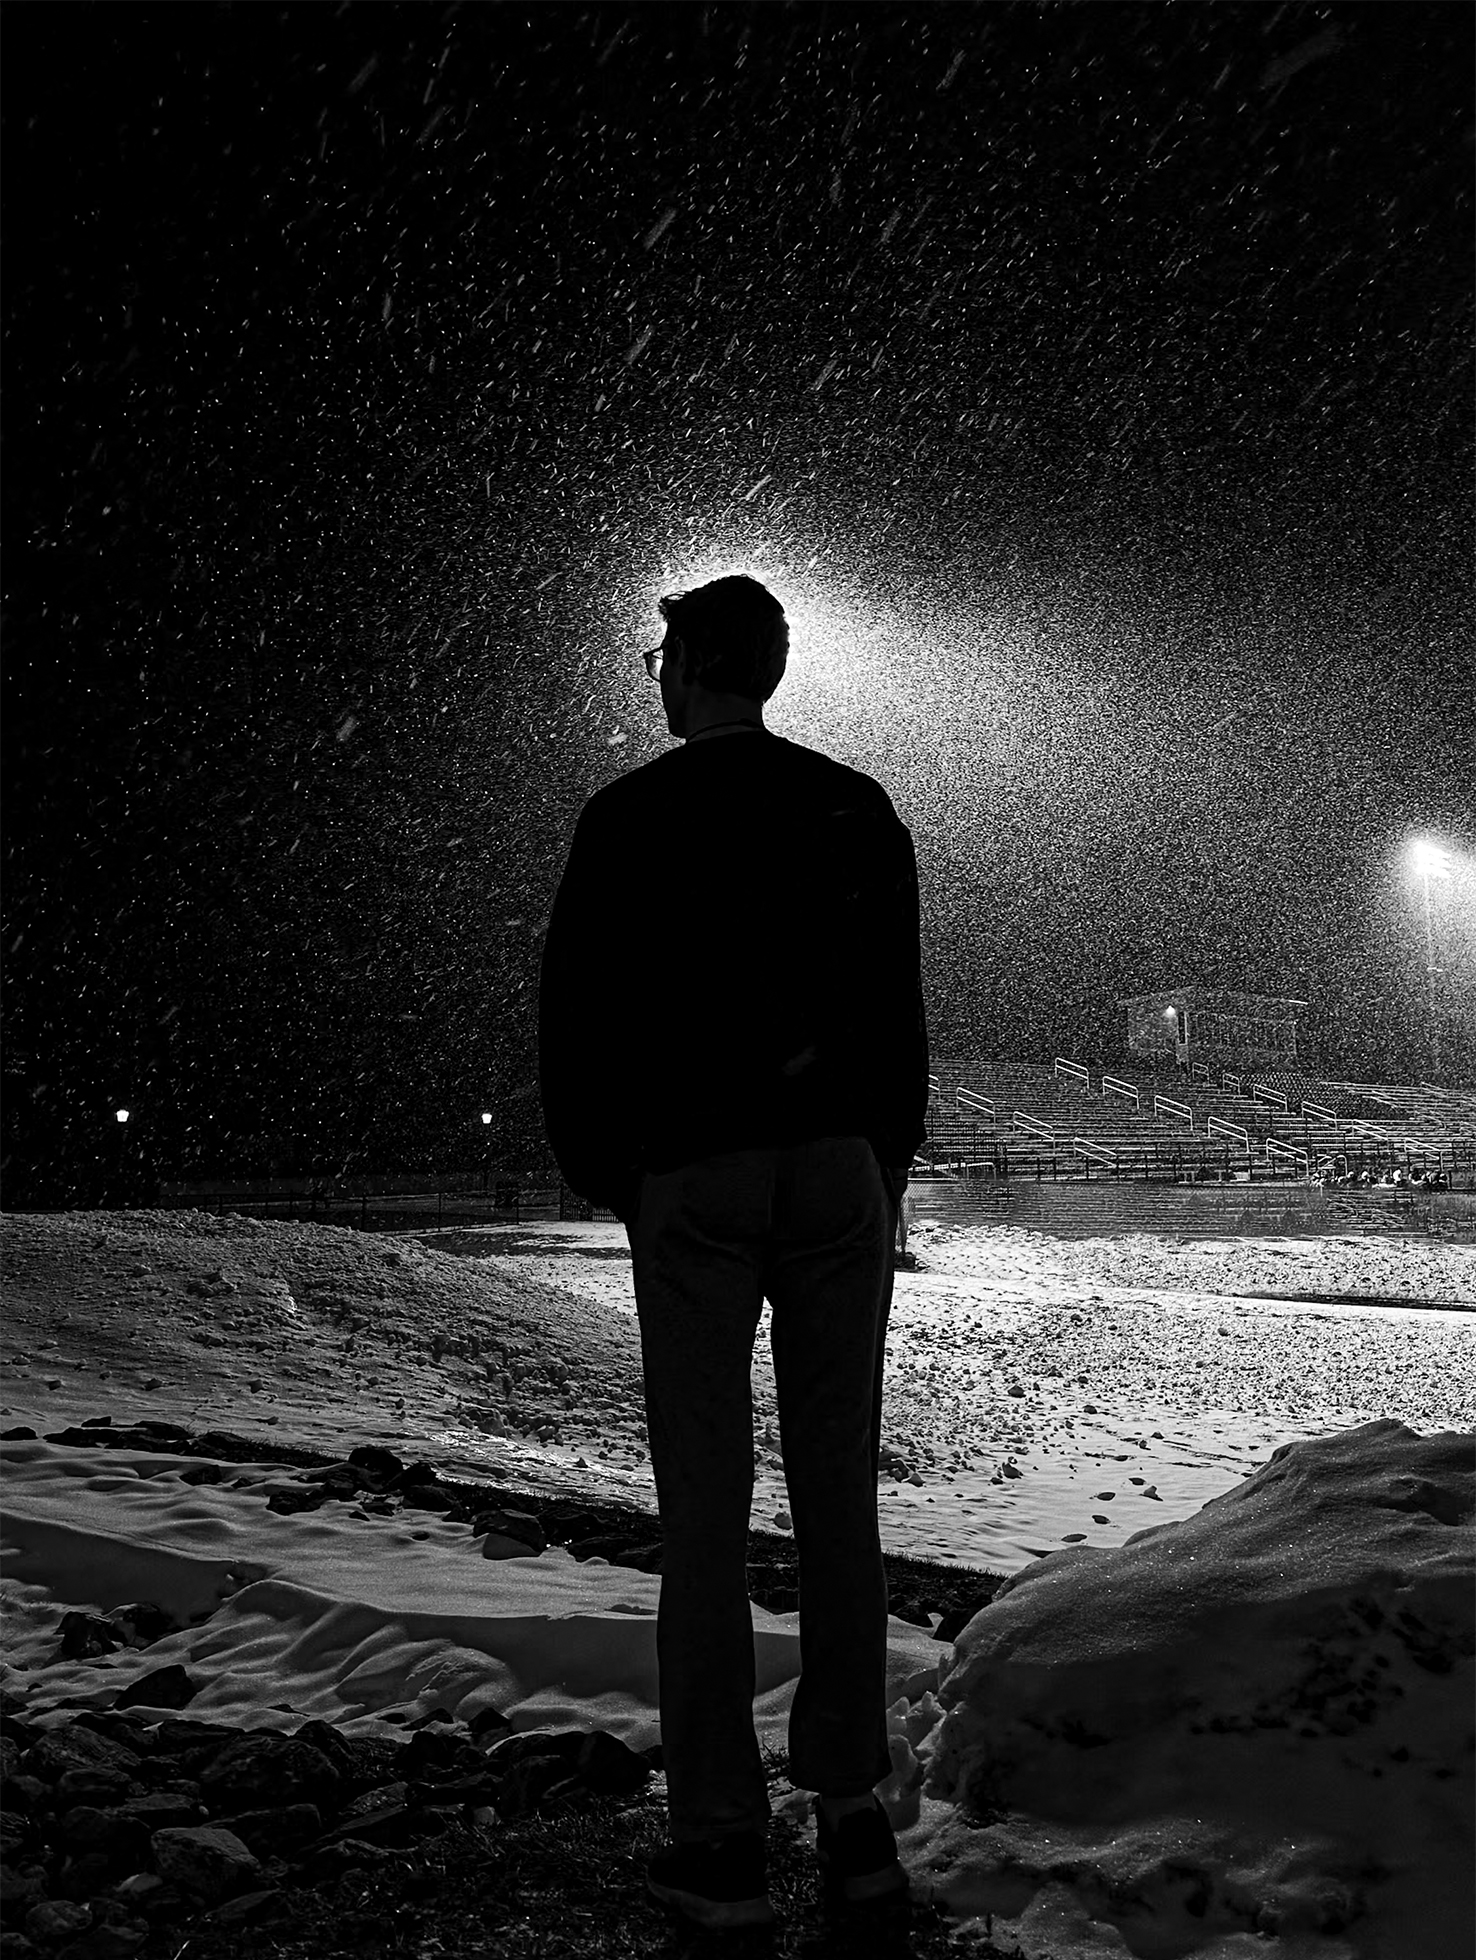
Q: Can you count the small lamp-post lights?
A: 2